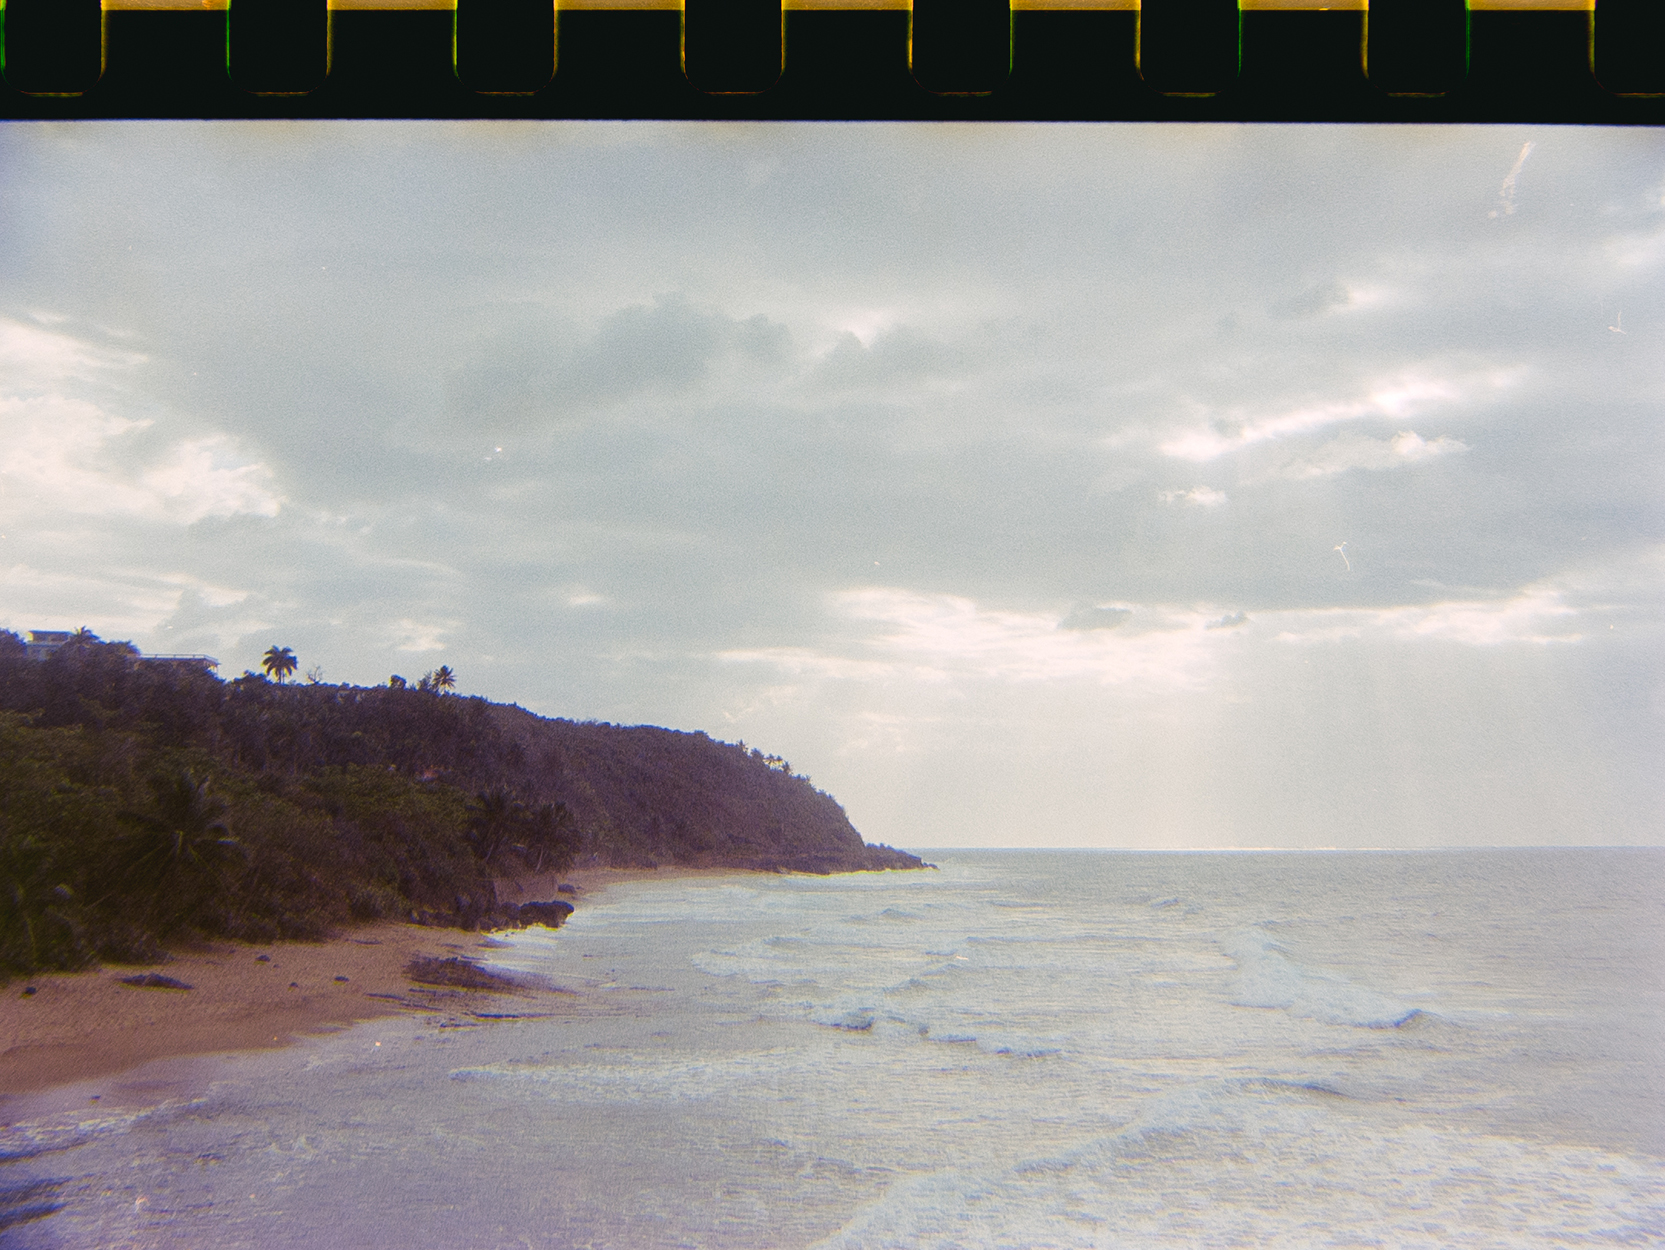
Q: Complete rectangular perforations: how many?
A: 7